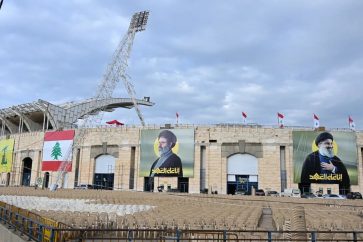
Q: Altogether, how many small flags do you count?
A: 5